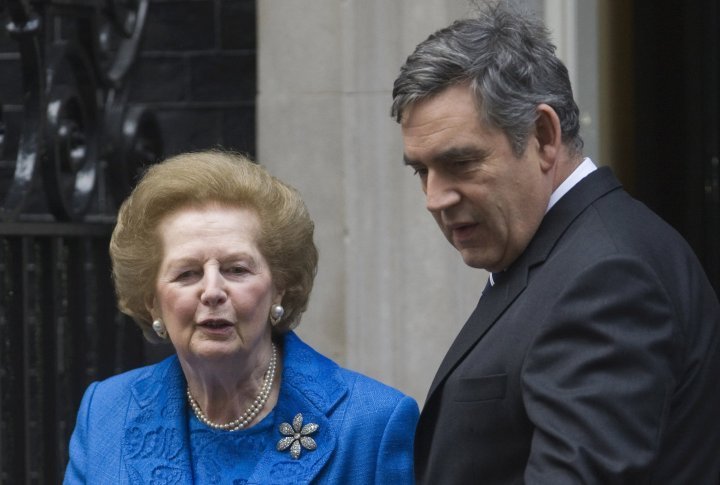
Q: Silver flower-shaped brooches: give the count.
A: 1